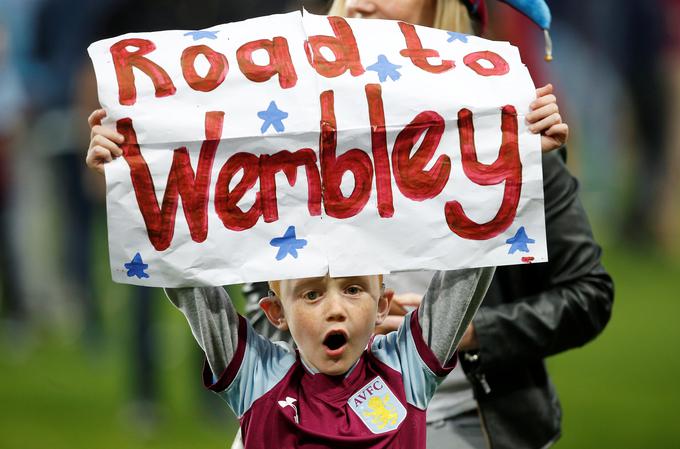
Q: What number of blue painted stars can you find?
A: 7